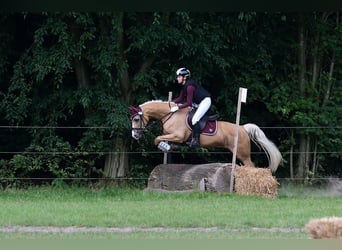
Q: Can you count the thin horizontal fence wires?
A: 3